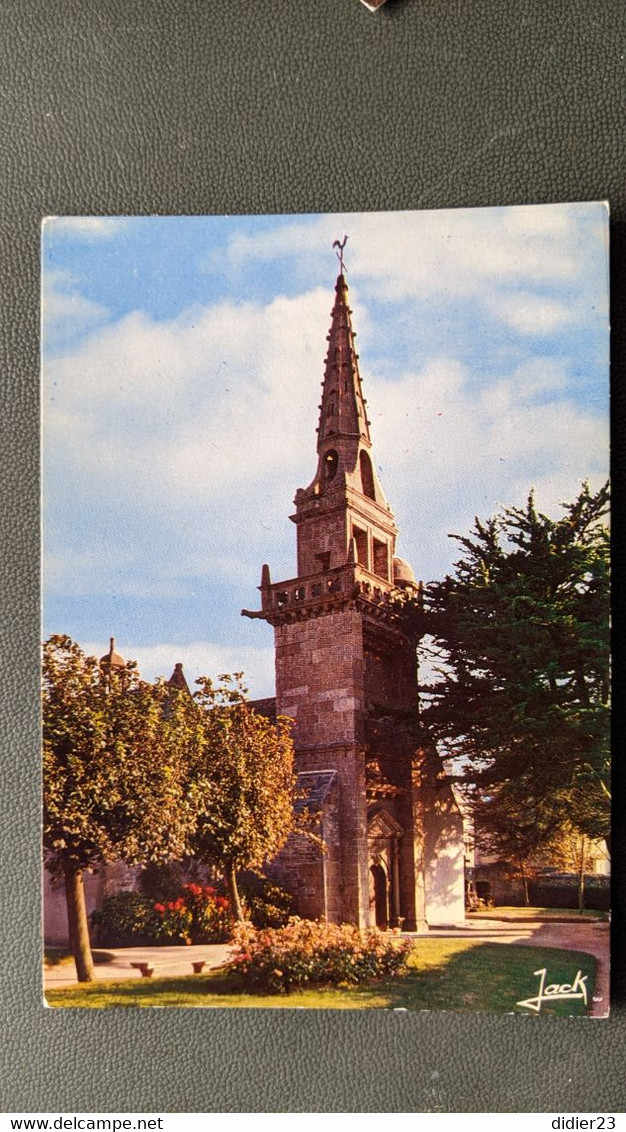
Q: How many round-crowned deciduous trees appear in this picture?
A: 2